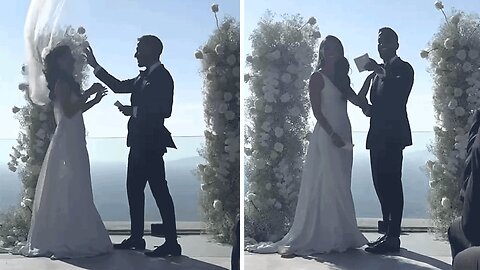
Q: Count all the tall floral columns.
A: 4